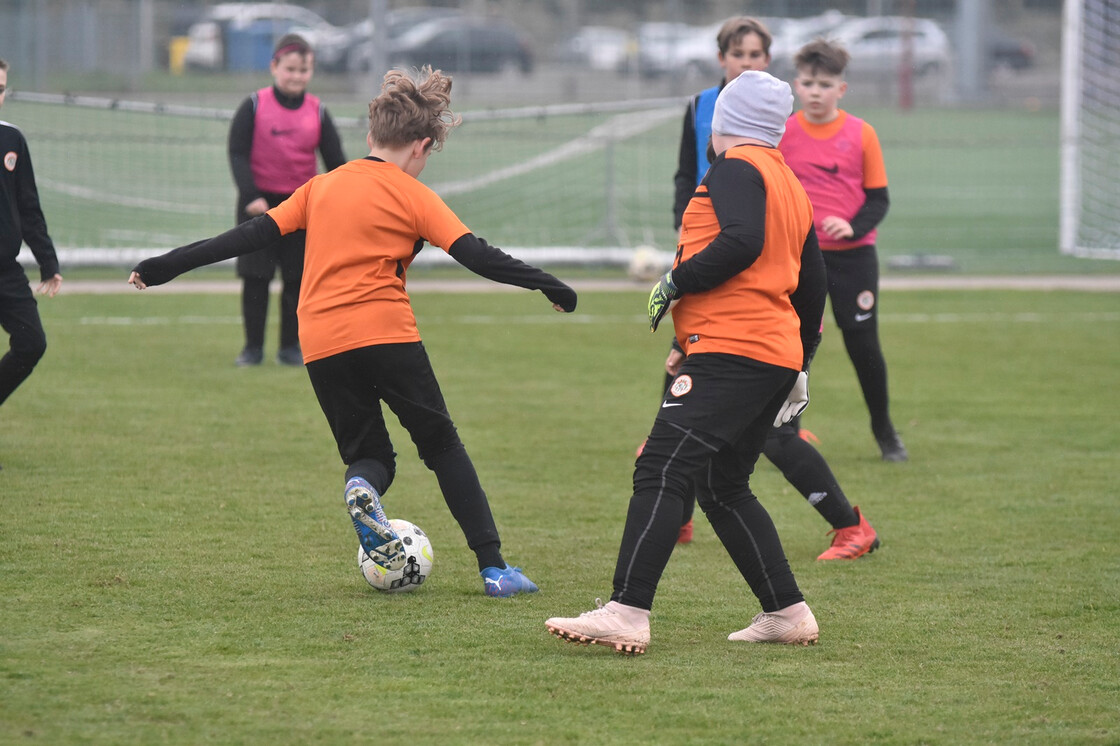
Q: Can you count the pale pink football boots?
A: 2